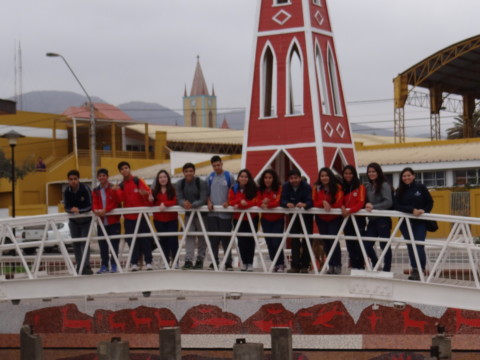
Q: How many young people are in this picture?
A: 13